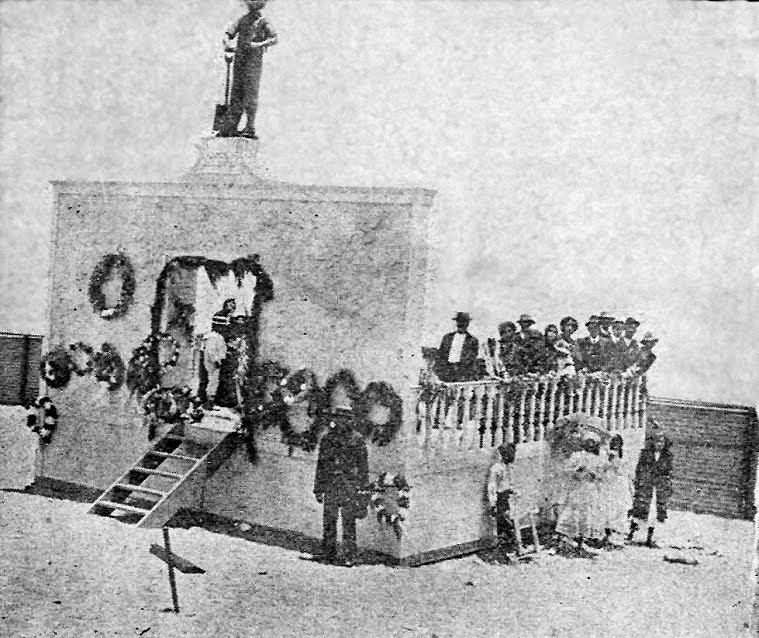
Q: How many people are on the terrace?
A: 10